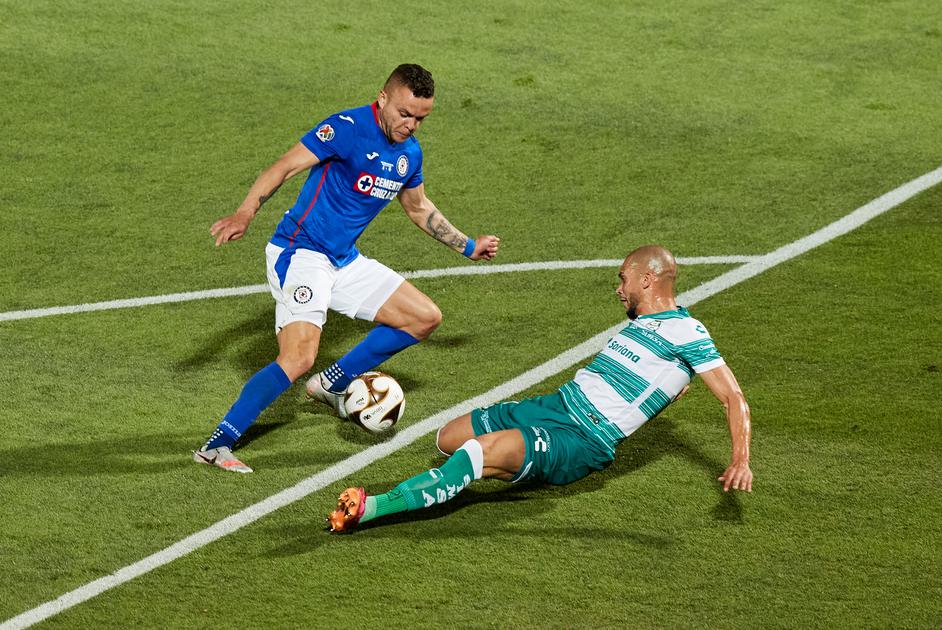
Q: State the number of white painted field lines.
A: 2